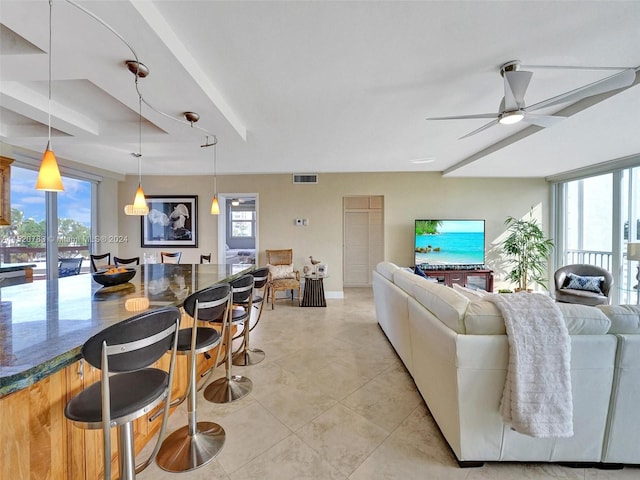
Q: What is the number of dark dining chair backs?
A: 4